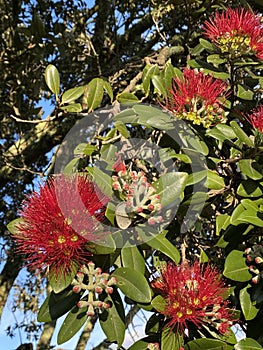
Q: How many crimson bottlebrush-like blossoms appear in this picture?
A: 5